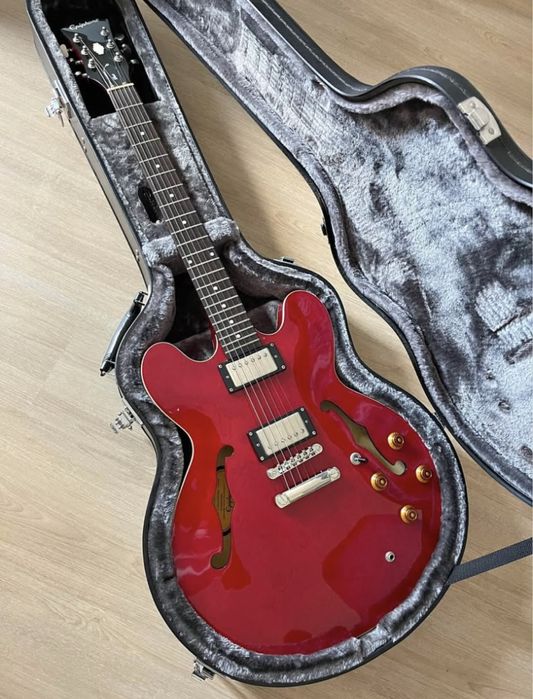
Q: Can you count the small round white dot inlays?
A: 10